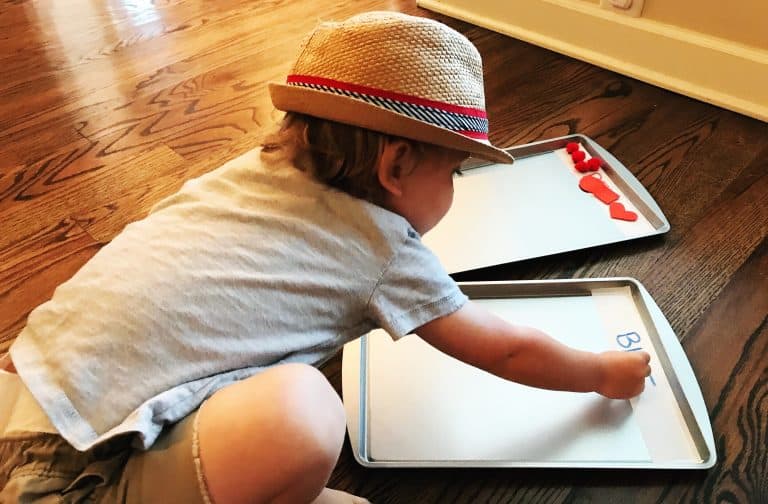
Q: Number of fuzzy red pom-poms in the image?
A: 4